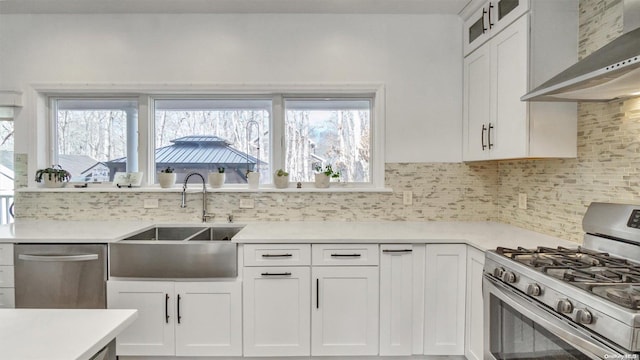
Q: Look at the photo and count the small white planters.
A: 6